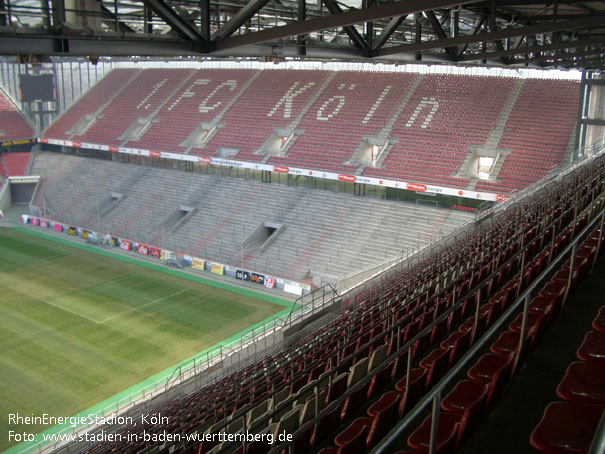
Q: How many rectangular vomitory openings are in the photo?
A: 9